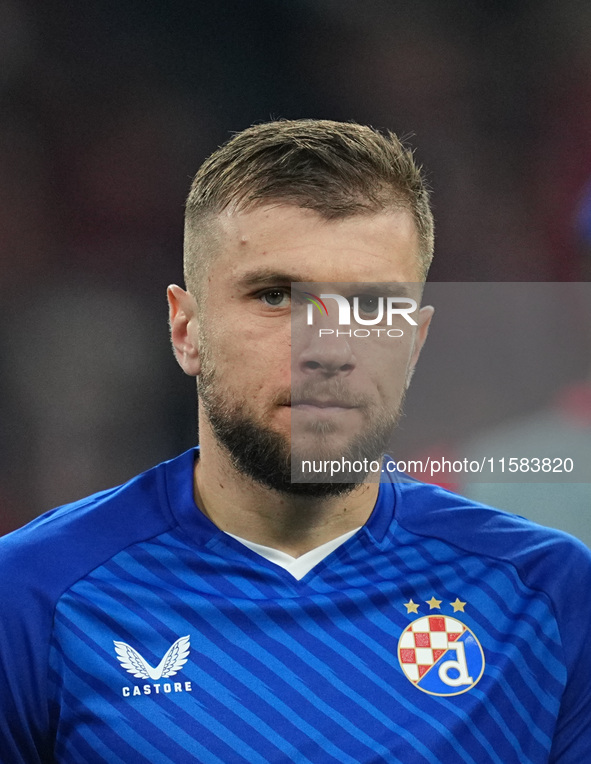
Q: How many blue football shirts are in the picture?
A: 1